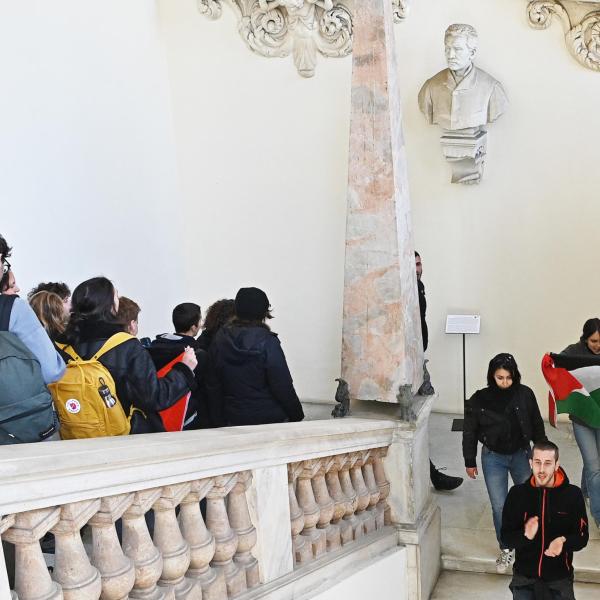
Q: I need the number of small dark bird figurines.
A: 3